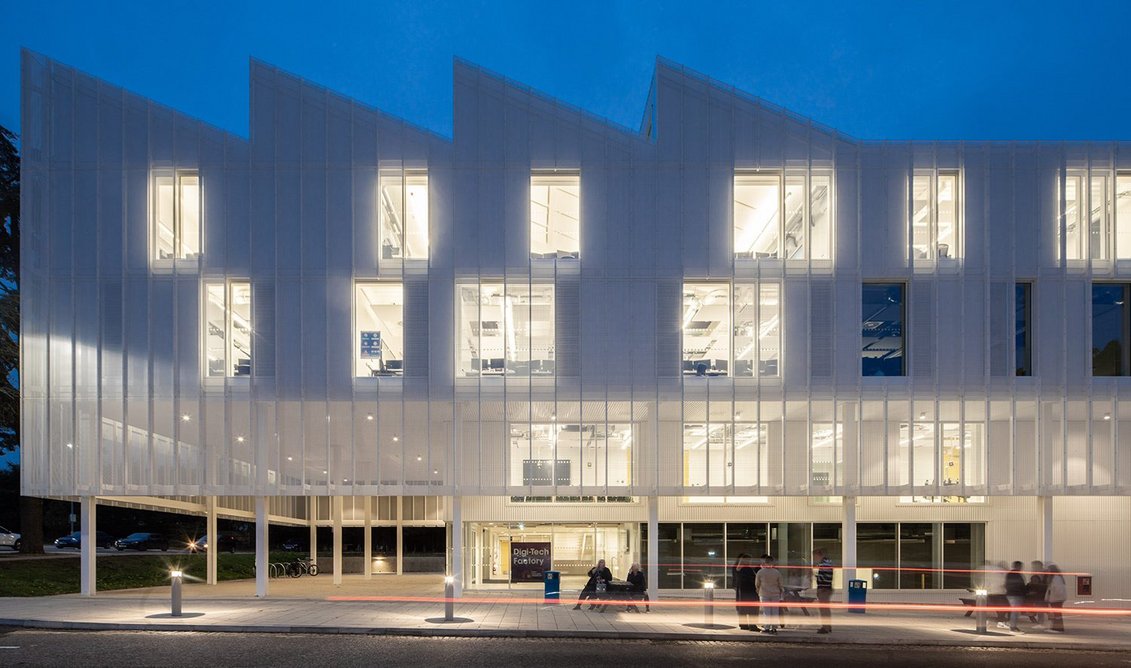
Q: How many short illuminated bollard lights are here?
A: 4